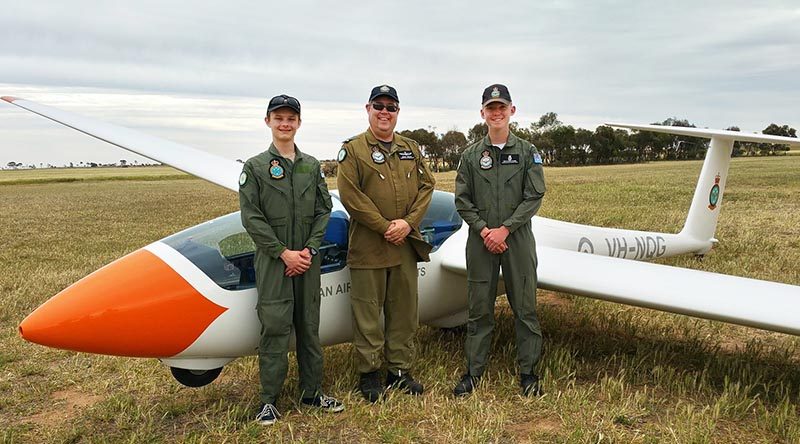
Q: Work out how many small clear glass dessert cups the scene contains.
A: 0